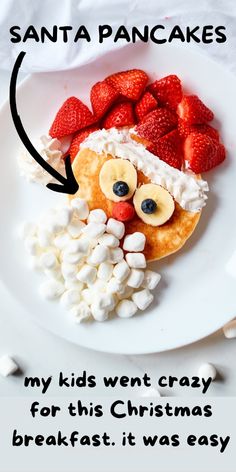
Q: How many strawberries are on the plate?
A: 12